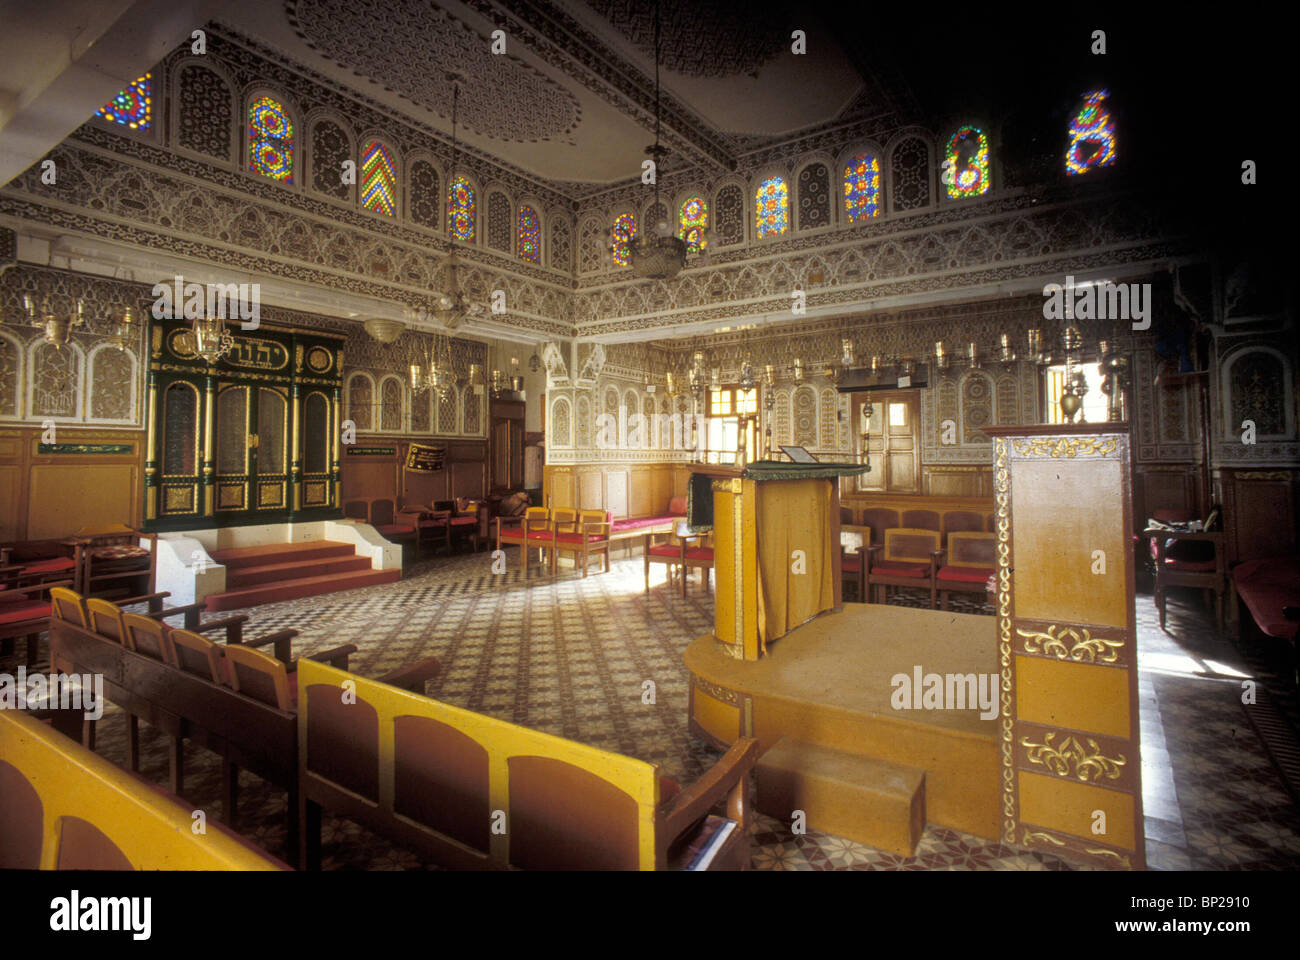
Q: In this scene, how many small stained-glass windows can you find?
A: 11